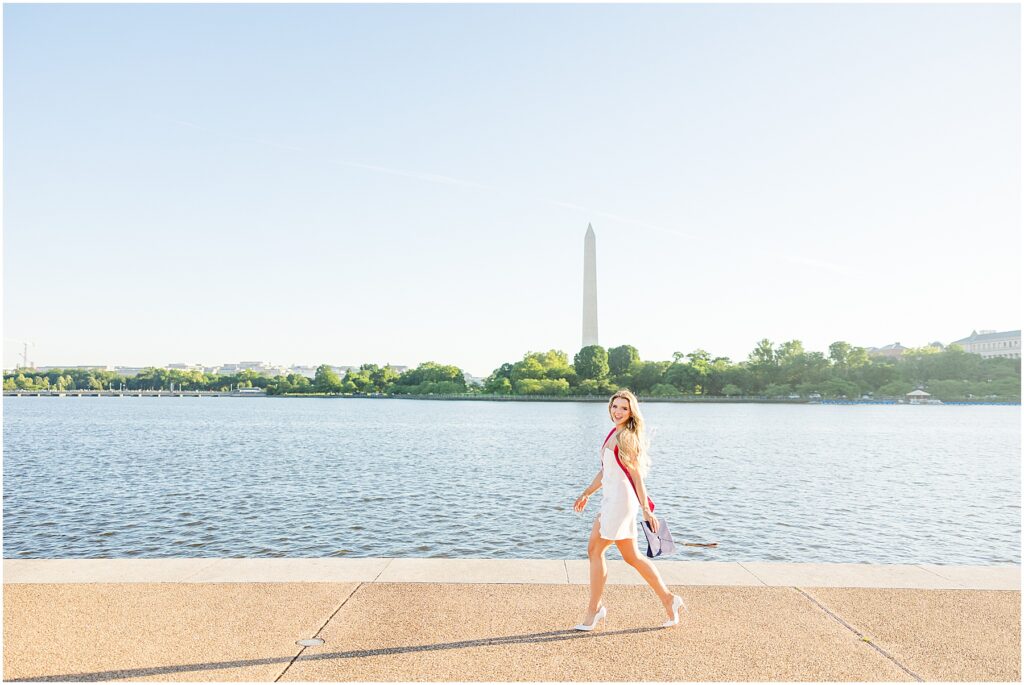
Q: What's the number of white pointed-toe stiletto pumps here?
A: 2